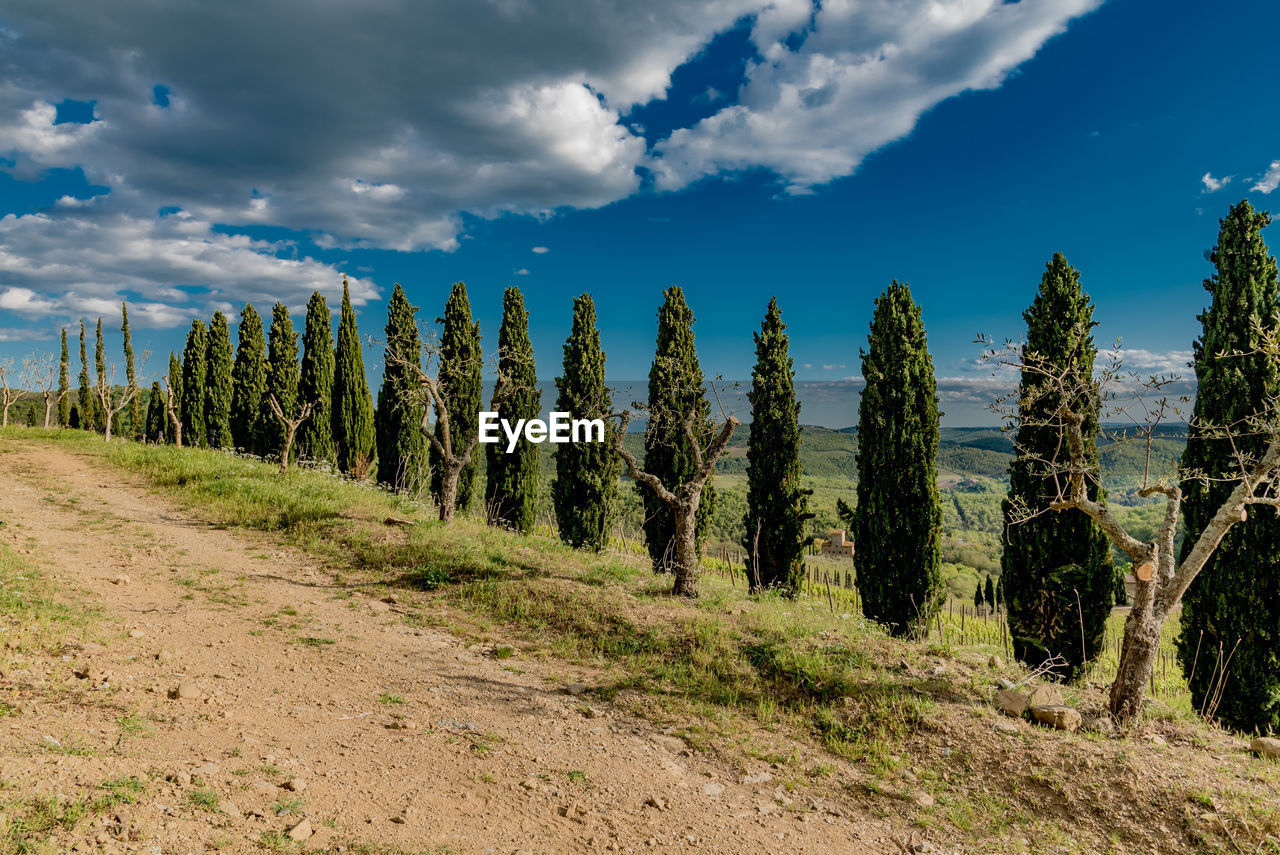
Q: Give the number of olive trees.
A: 8